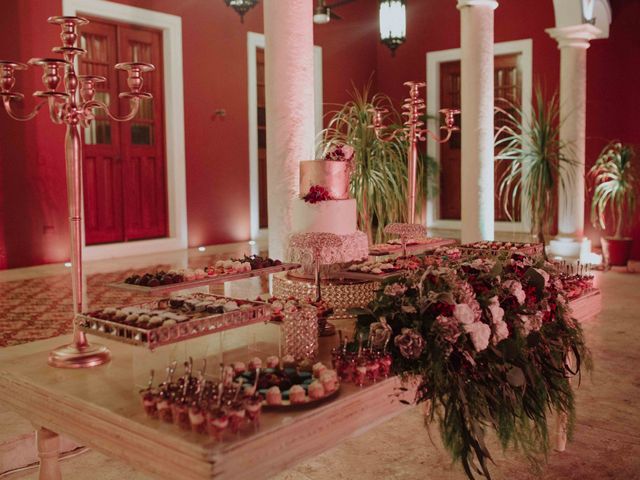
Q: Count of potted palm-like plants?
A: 3